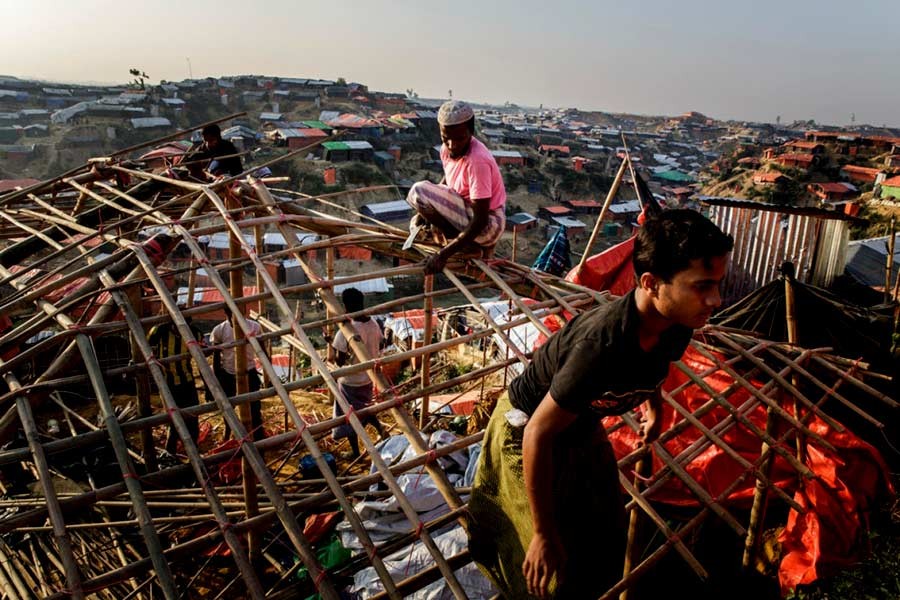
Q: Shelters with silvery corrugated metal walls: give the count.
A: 1